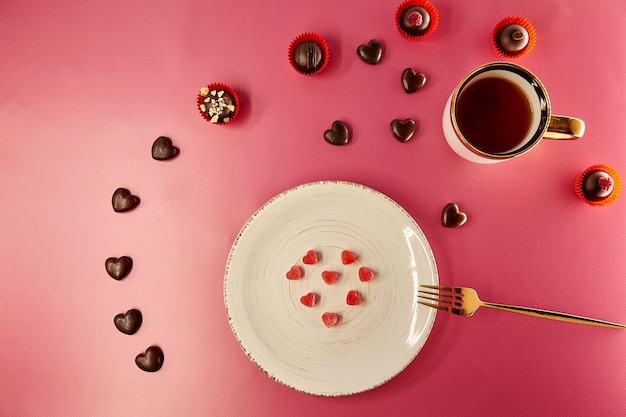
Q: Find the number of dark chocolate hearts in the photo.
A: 10